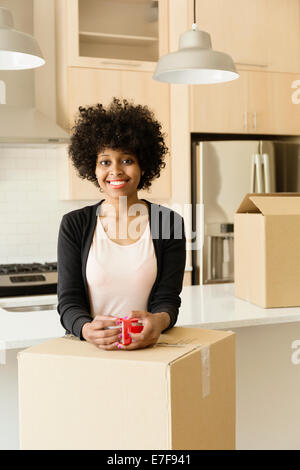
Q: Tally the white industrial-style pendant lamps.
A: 2